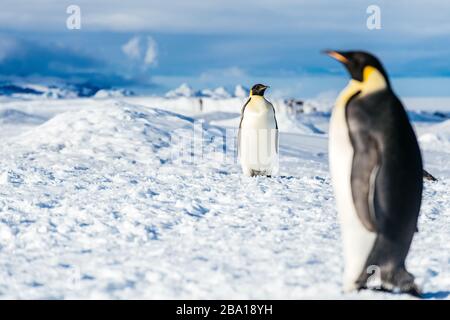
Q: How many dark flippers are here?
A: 3